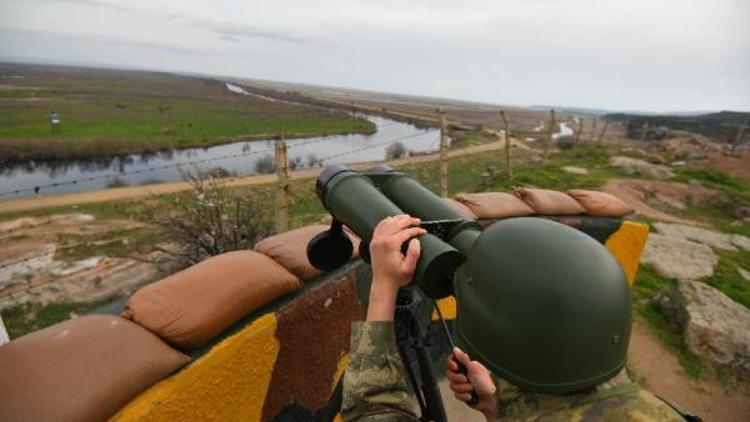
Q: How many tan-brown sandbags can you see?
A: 7